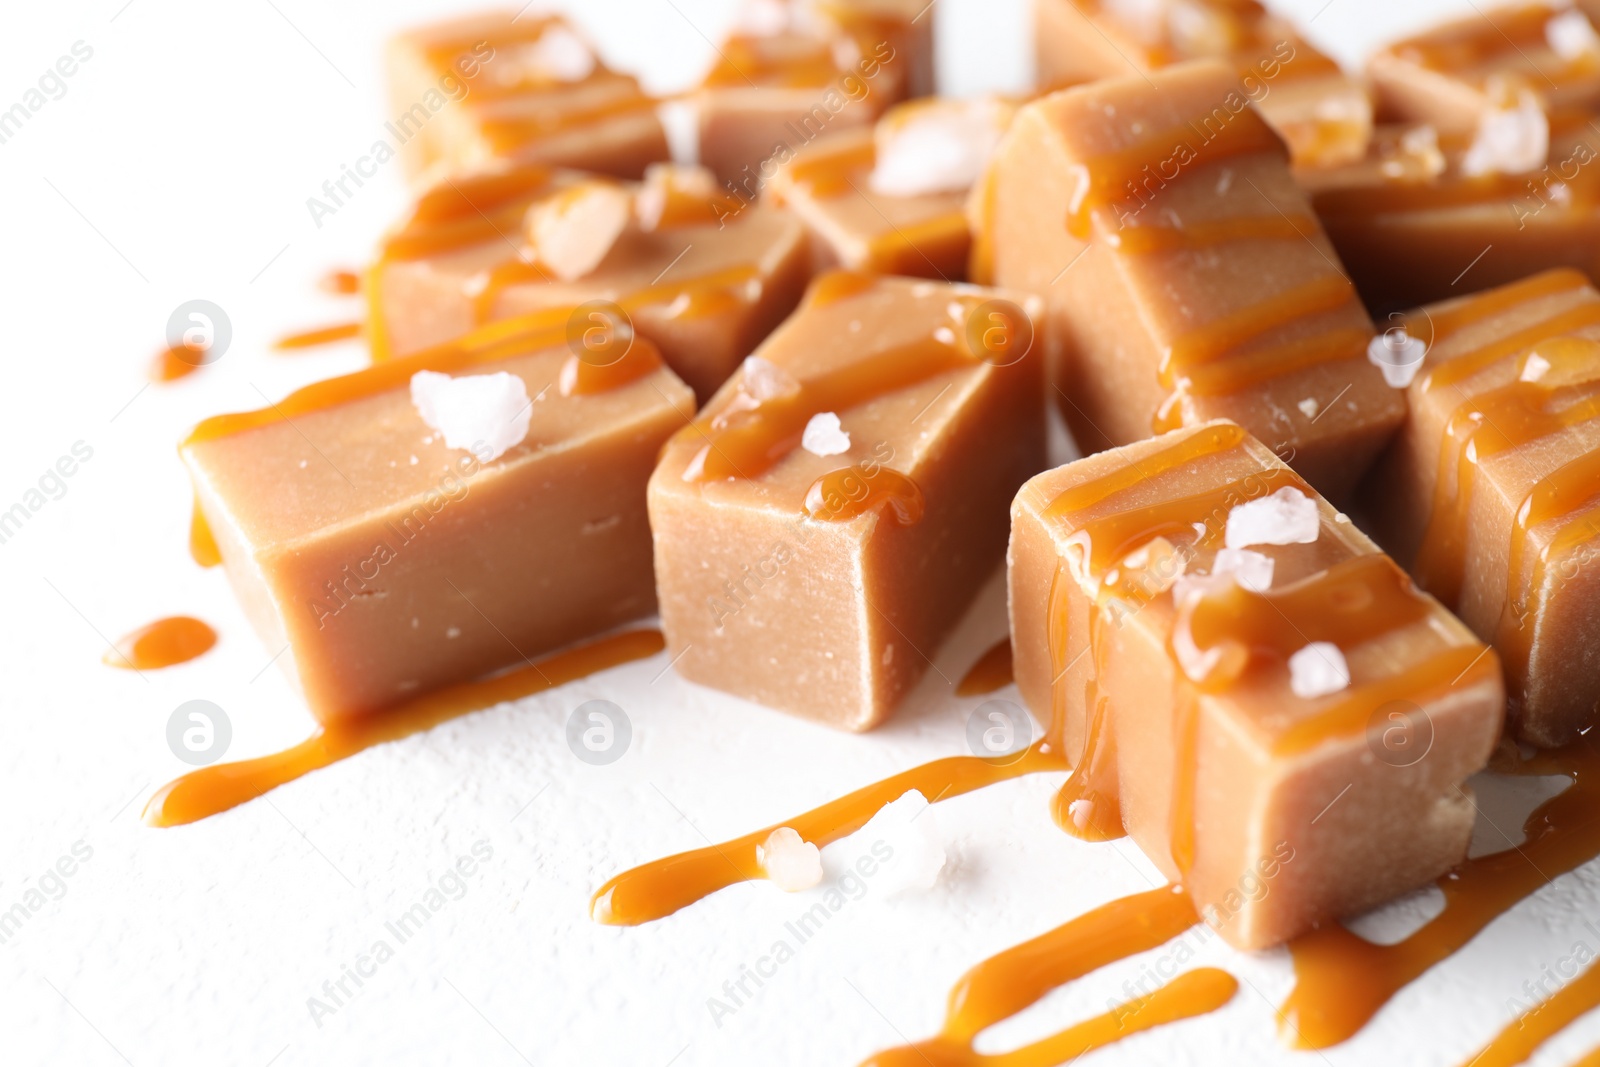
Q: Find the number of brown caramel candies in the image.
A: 12